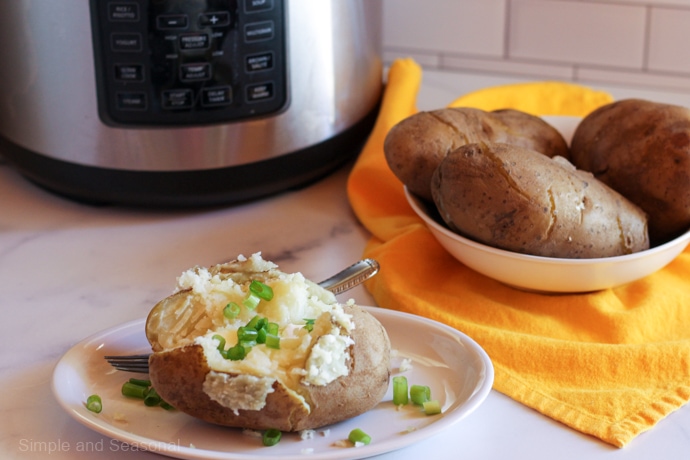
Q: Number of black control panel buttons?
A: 14